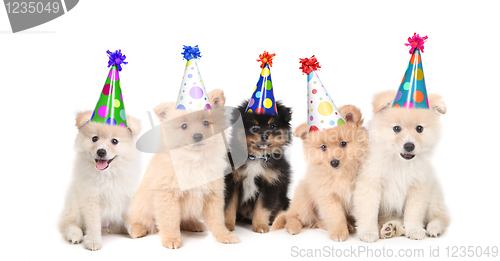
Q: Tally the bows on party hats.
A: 5